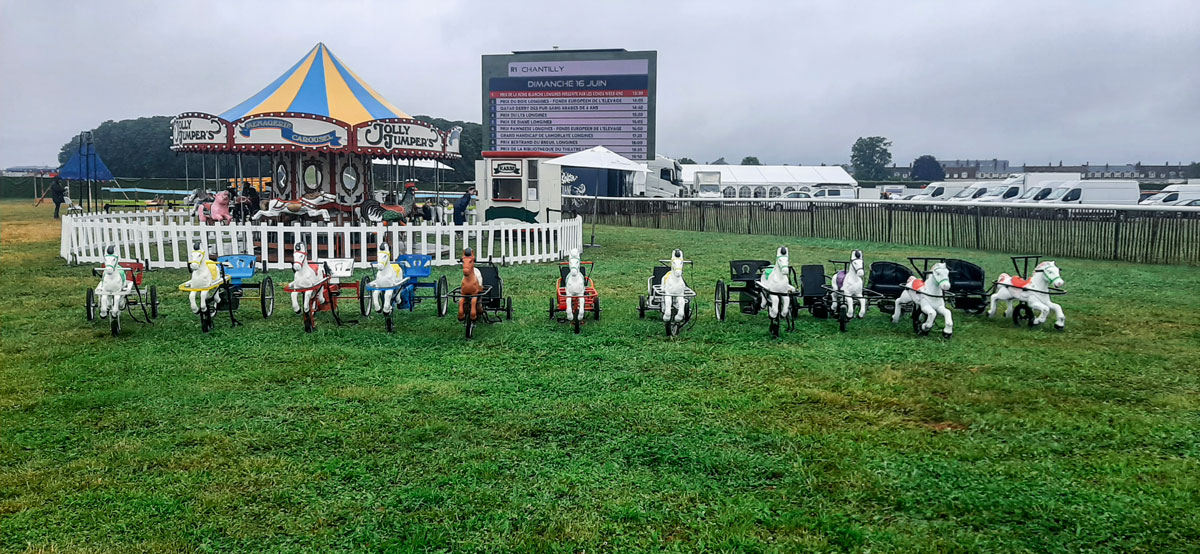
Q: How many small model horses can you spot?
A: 11